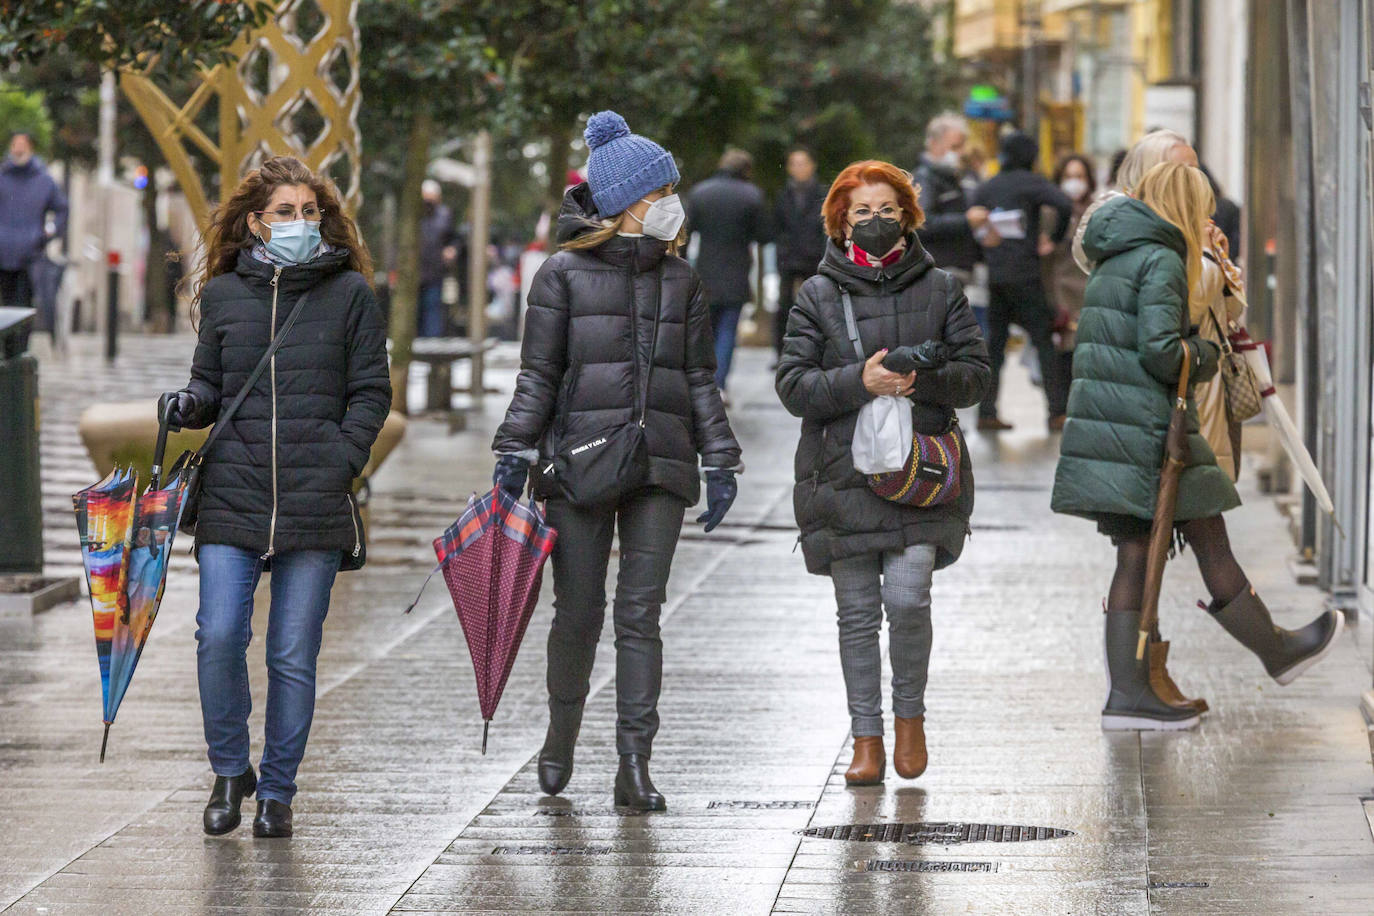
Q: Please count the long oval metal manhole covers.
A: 1